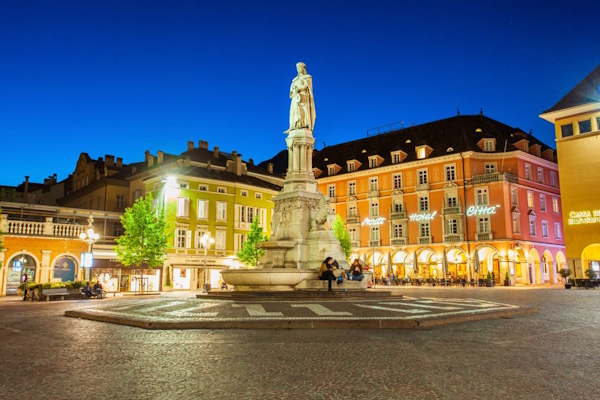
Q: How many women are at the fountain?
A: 2